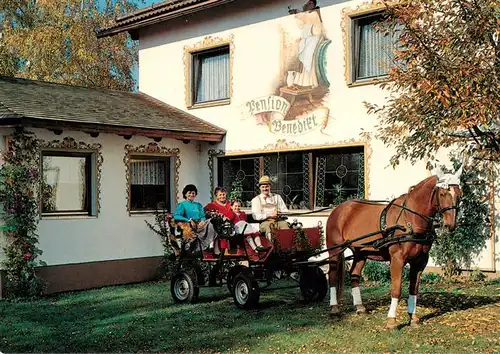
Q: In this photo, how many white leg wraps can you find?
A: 4